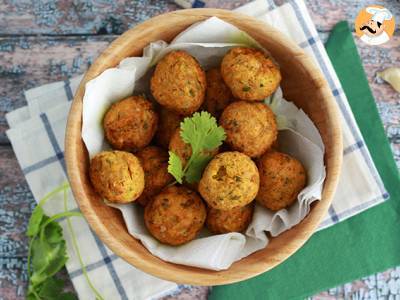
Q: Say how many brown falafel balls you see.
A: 13